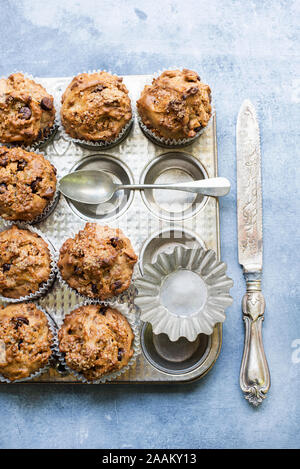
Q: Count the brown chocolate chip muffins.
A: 8